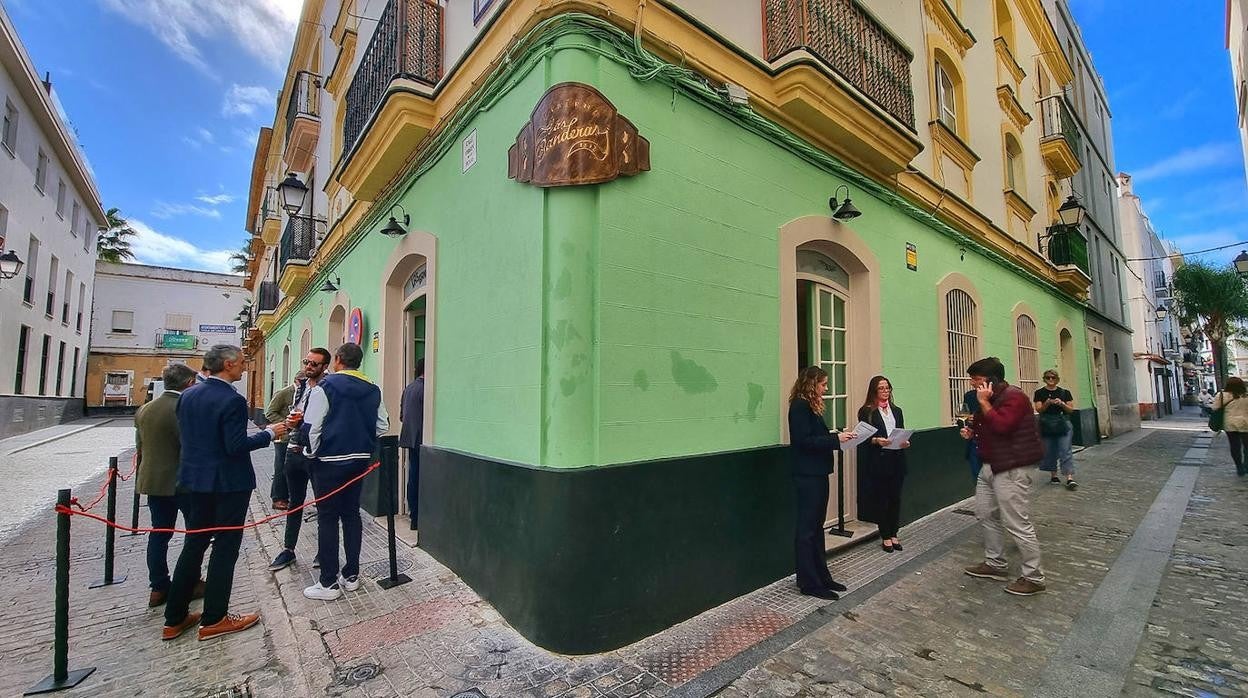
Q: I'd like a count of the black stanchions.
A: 5